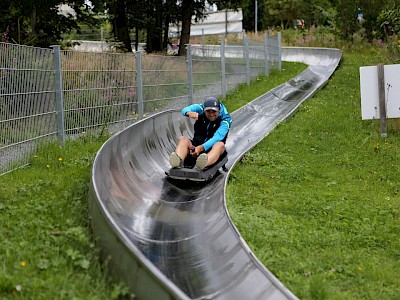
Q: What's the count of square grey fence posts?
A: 7